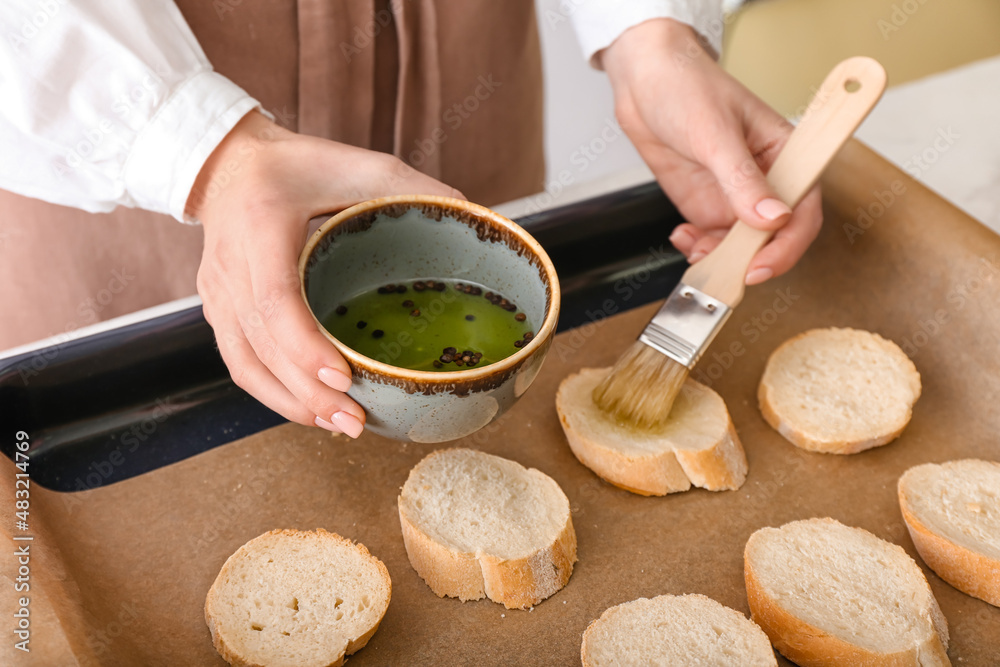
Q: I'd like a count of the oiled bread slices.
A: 1